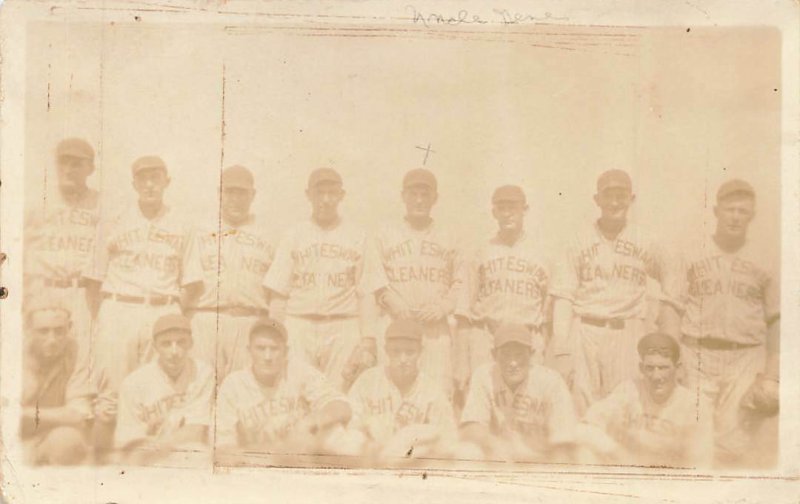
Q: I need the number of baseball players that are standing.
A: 8